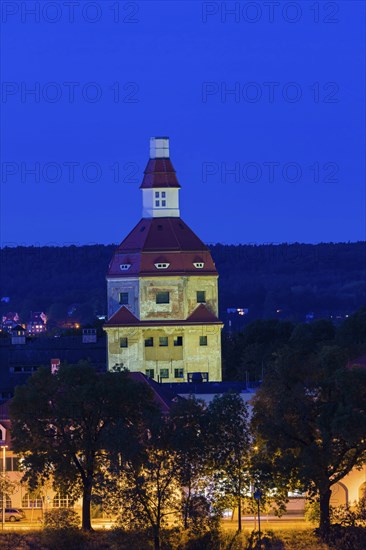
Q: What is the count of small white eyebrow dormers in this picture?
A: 3